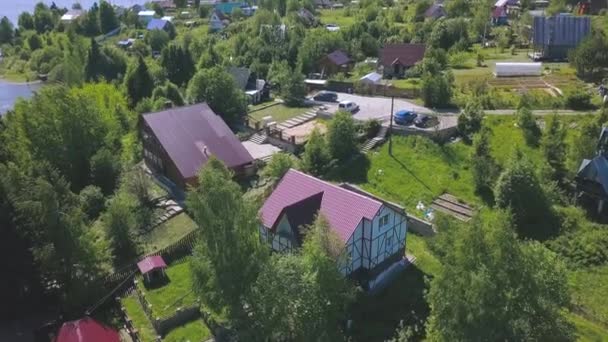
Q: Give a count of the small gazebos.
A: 1